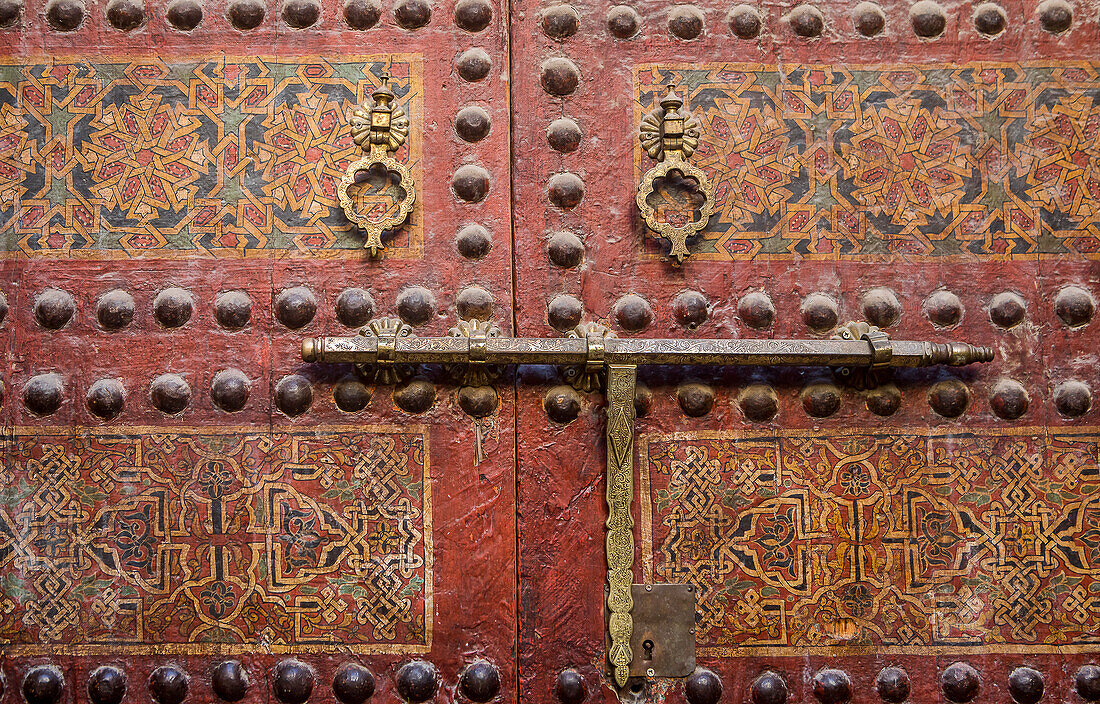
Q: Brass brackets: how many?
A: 4